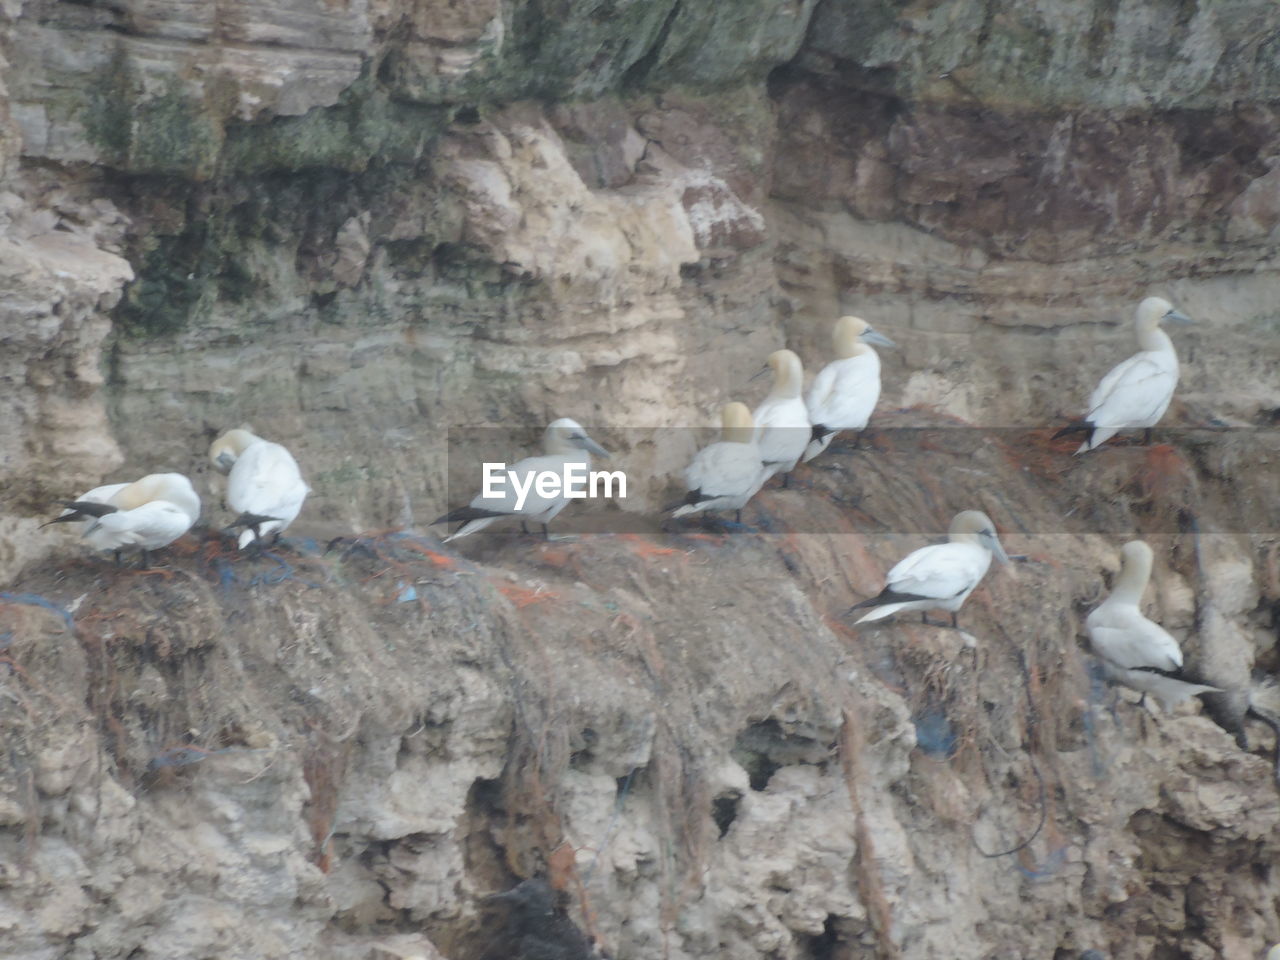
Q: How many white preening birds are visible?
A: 2